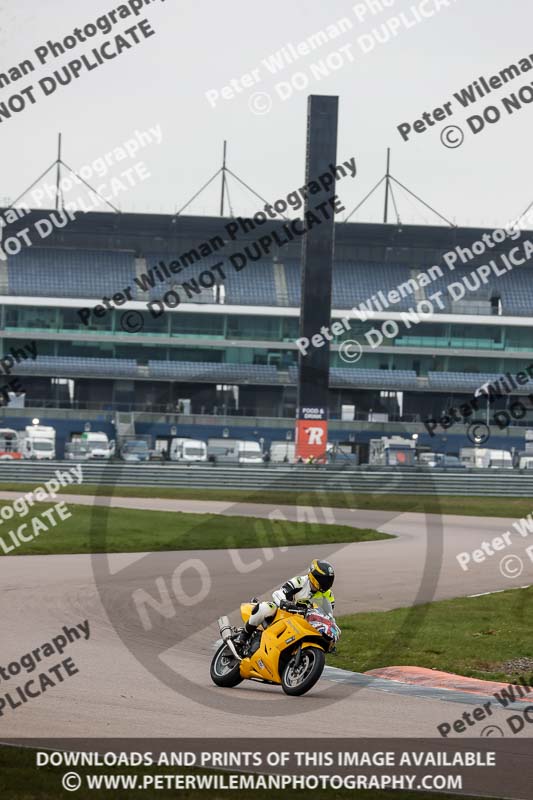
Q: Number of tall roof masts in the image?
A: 3